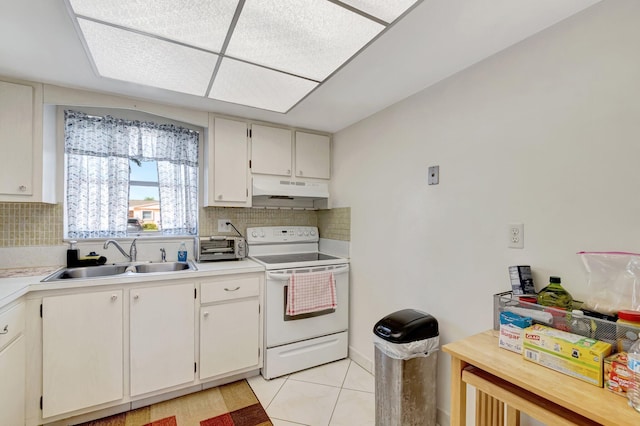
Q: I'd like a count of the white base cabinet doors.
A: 4